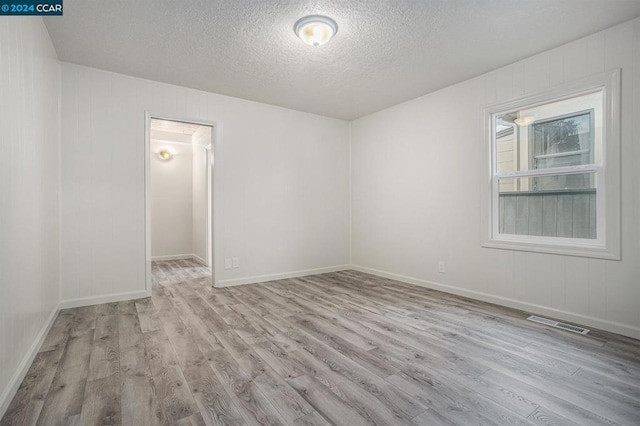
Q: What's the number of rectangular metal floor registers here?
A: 1